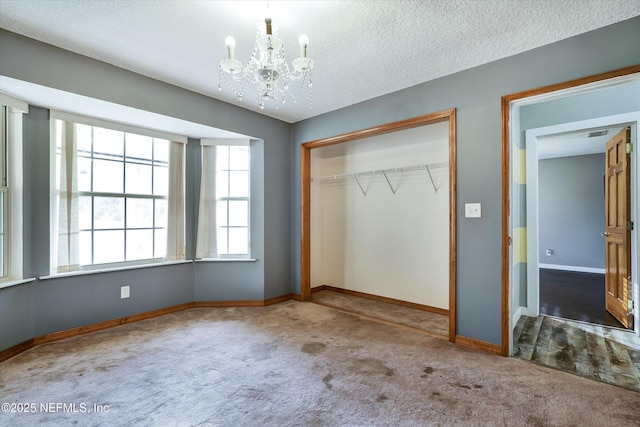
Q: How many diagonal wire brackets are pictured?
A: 3